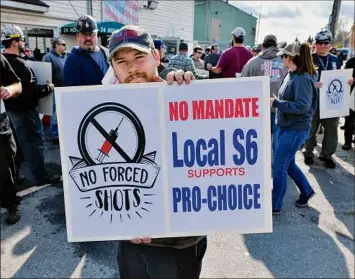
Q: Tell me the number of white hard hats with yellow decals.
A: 1